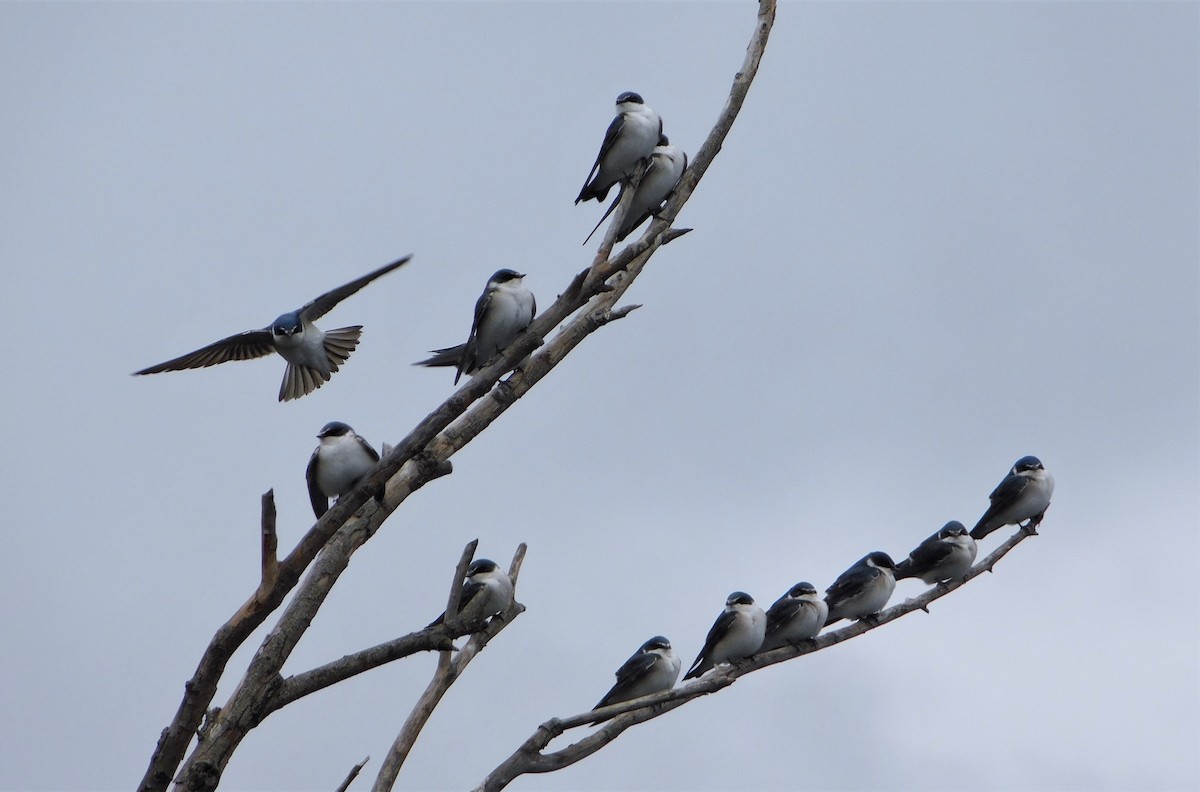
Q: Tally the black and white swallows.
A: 12